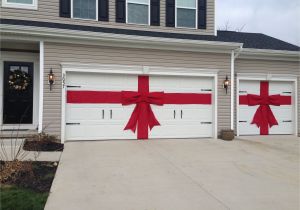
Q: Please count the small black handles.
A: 4